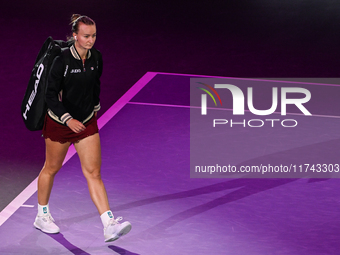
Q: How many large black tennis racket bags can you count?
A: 1